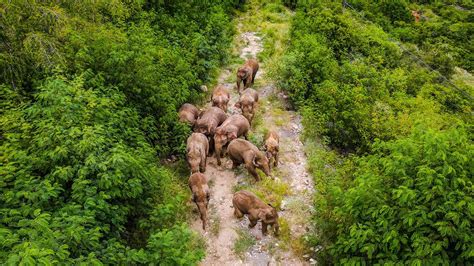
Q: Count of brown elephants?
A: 11